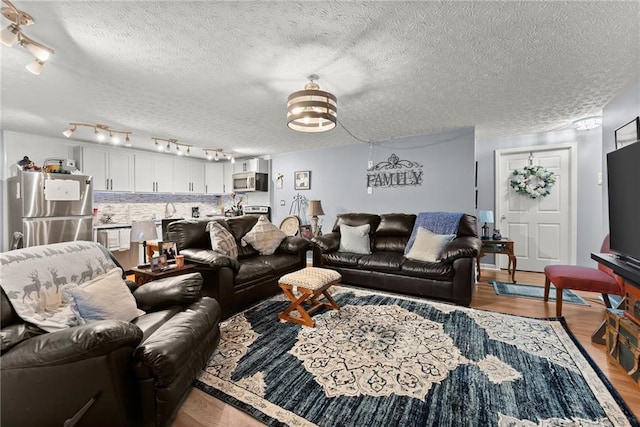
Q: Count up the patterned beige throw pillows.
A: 2